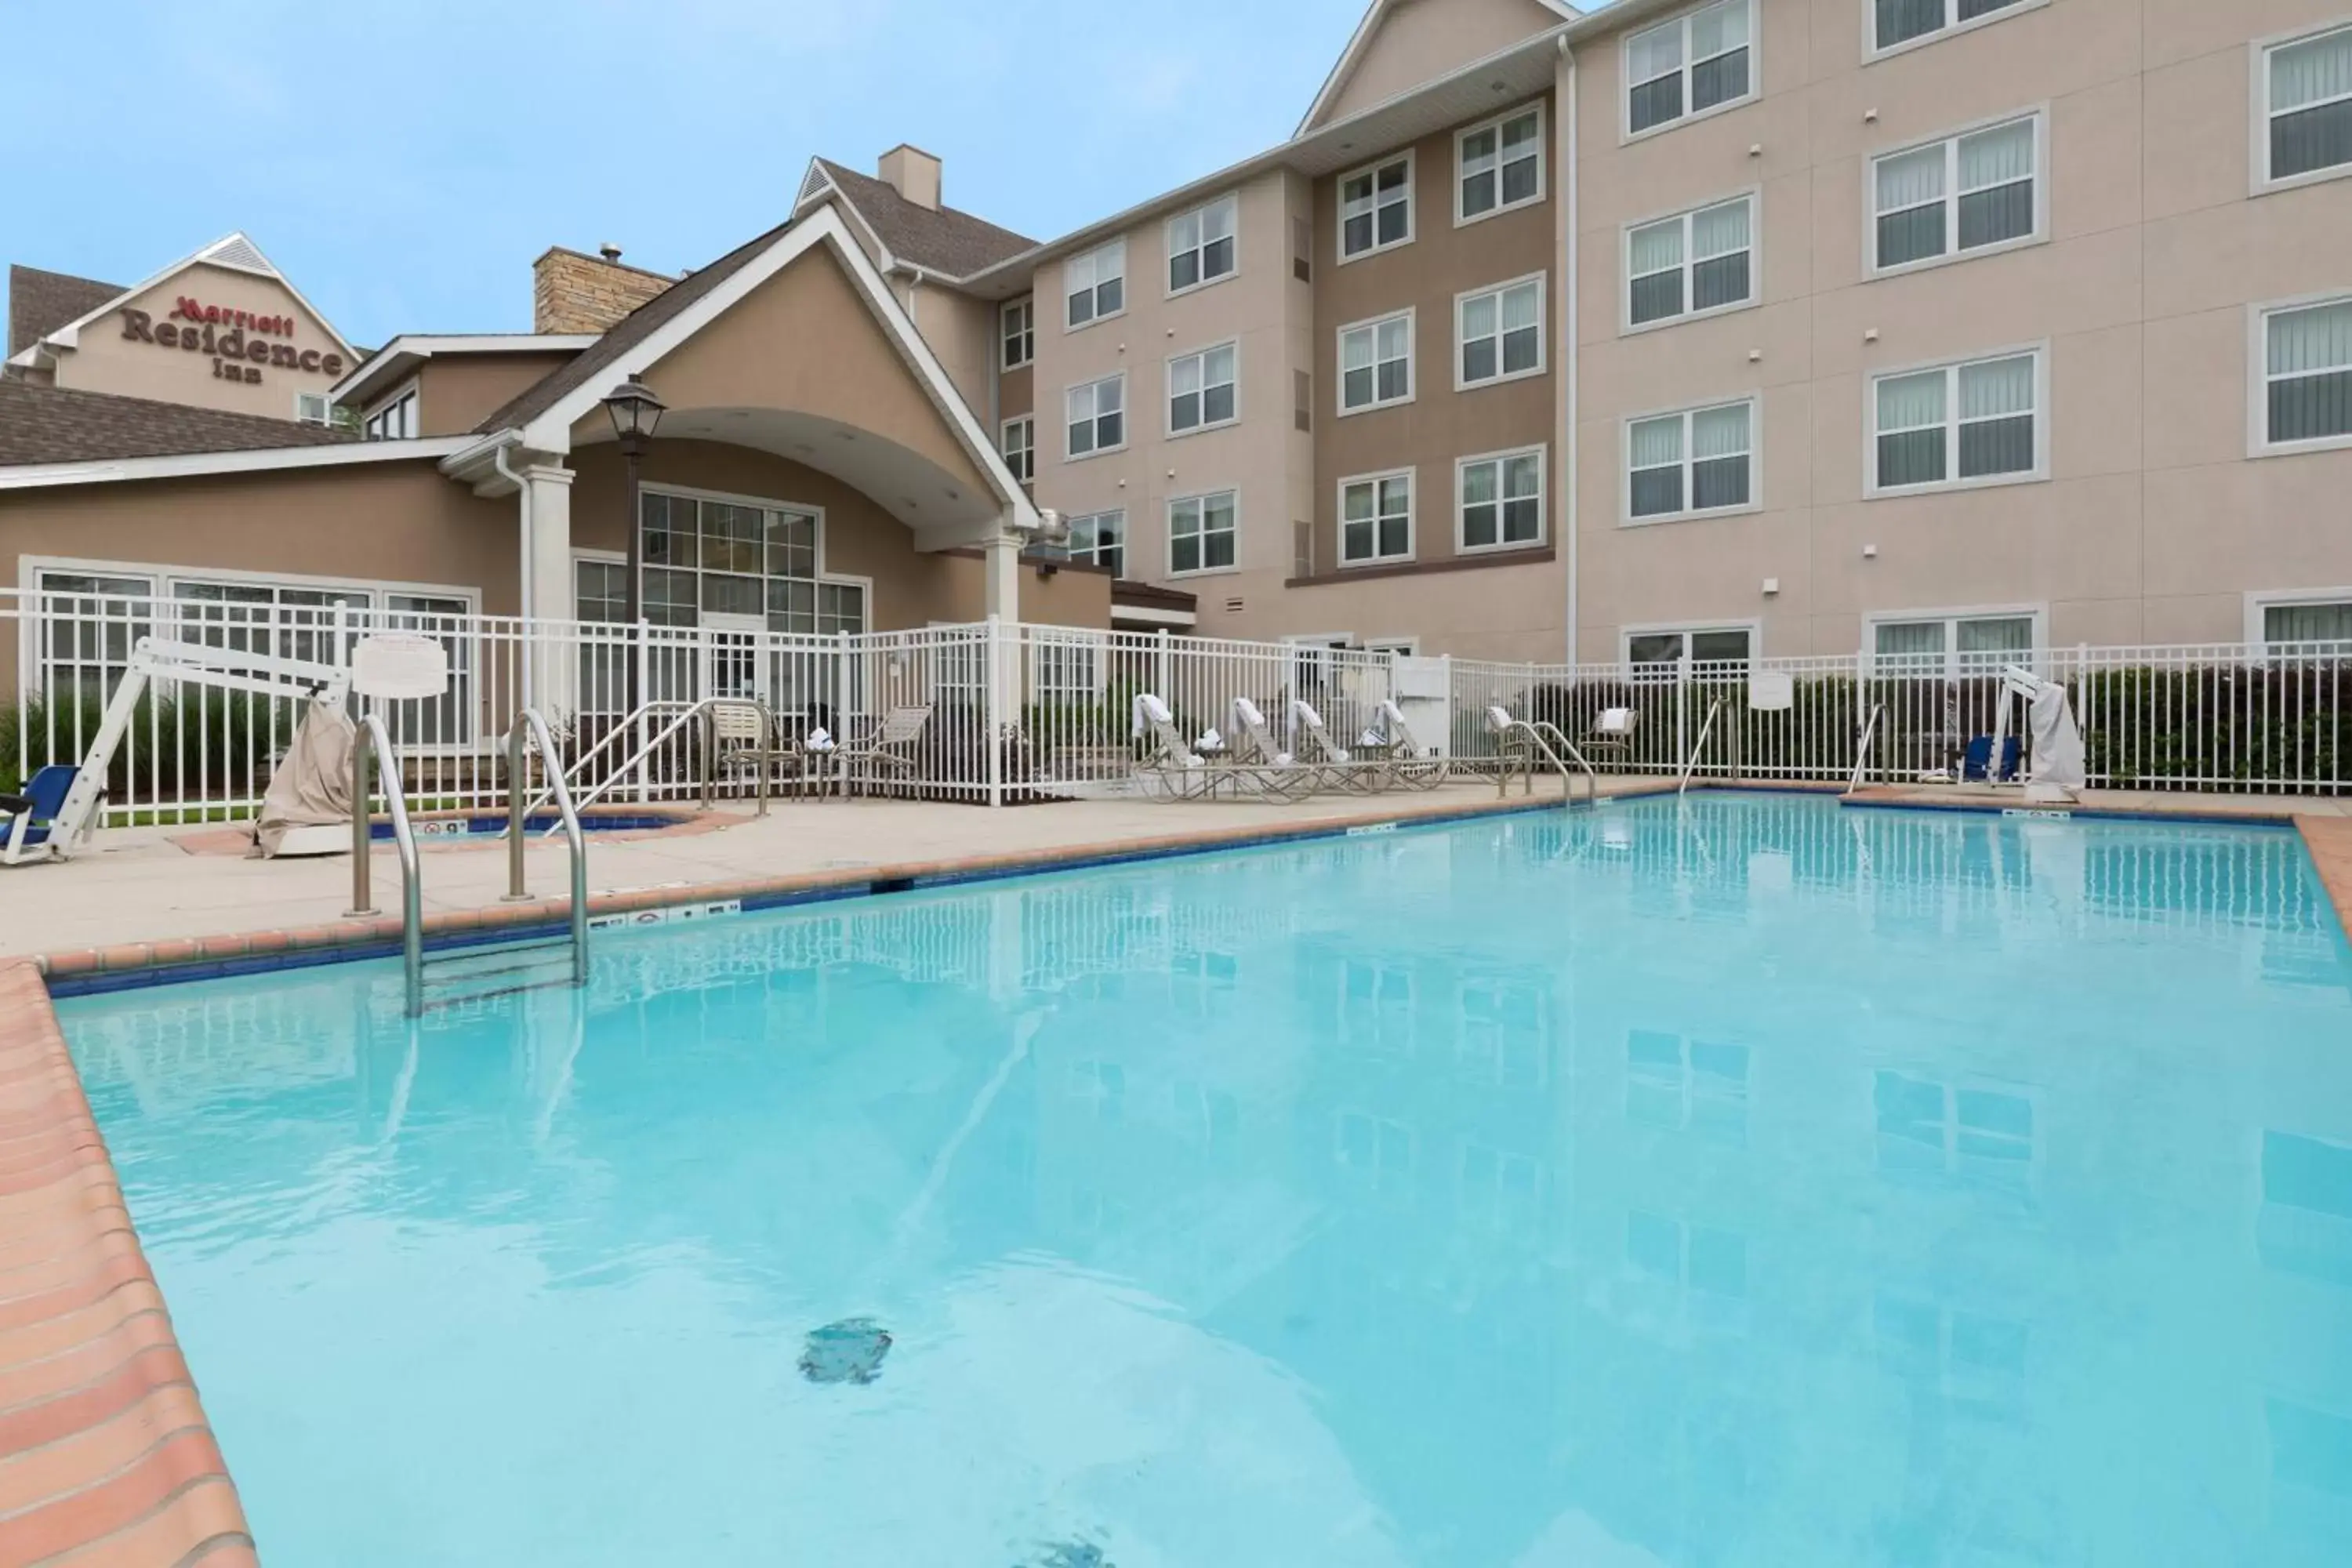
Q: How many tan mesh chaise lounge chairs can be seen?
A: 4